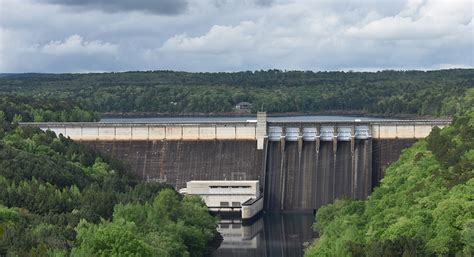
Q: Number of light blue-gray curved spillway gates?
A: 6